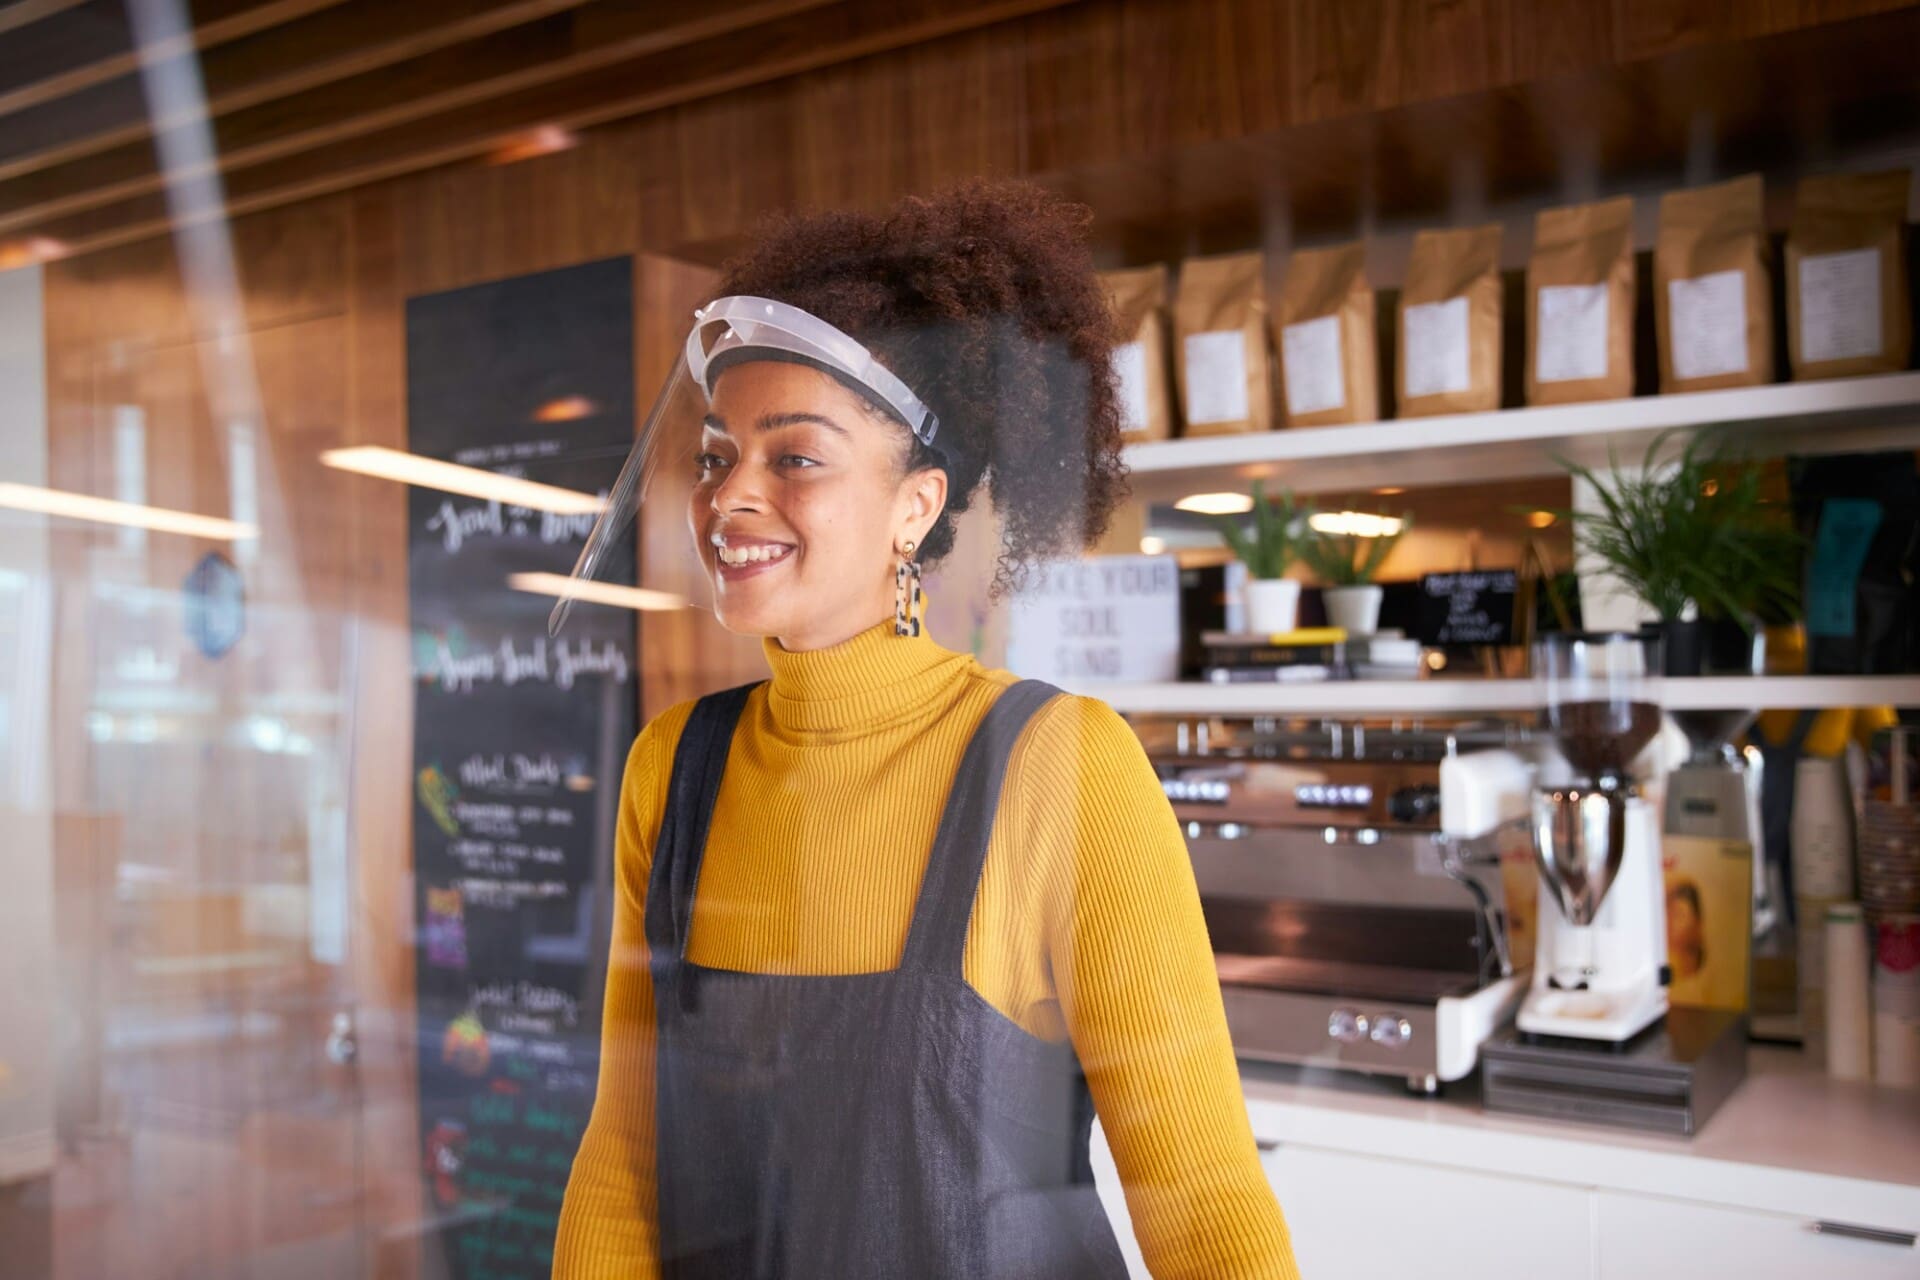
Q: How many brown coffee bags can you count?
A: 7